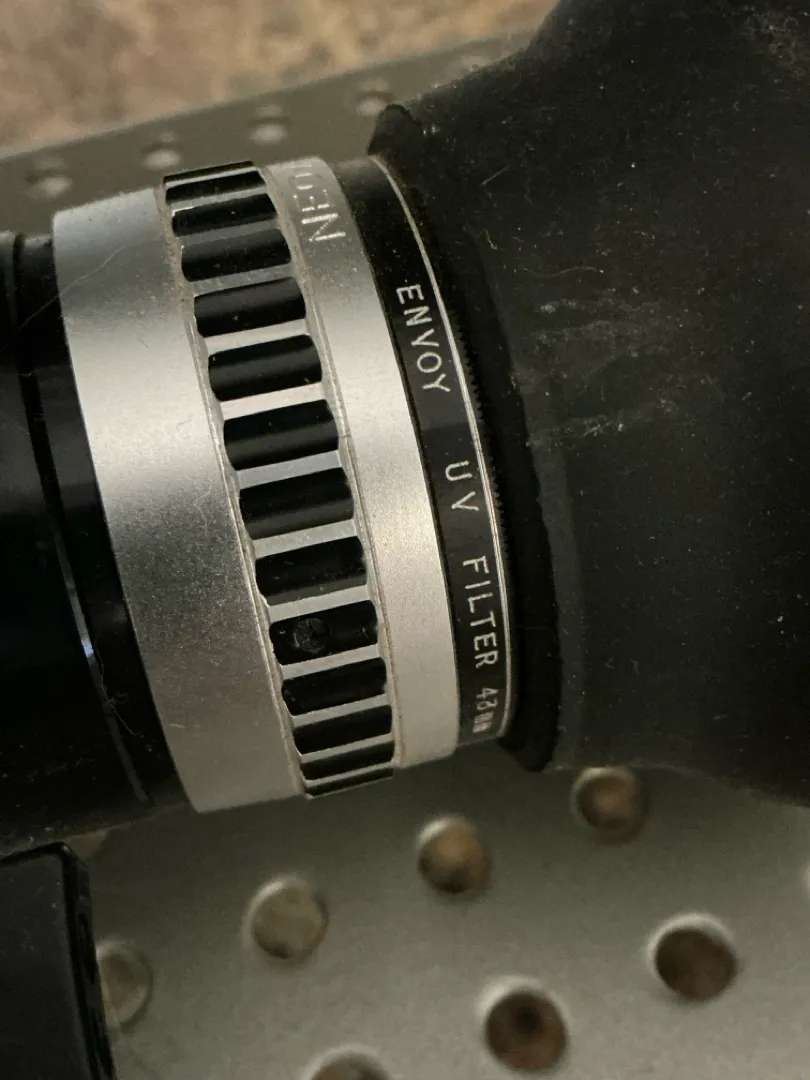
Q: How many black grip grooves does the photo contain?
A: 14